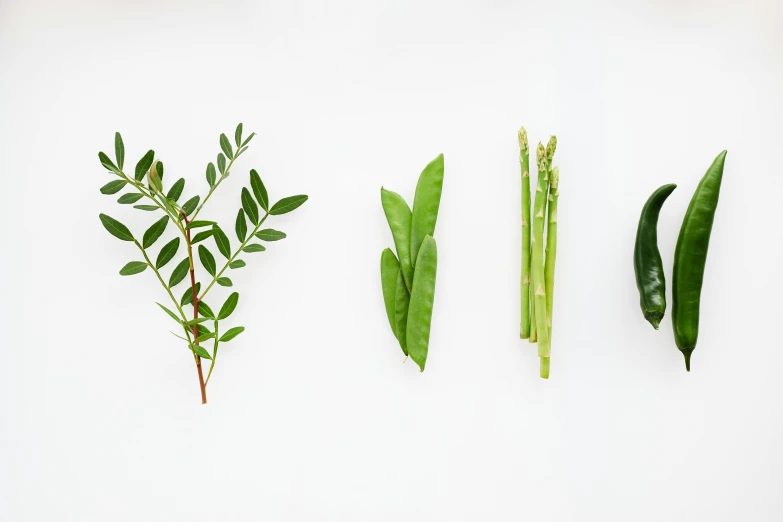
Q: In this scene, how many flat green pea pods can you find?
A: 5